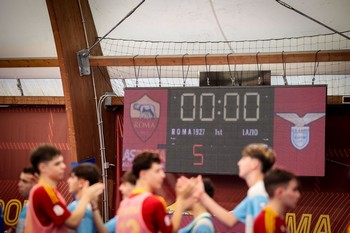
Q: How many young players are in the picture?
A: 8